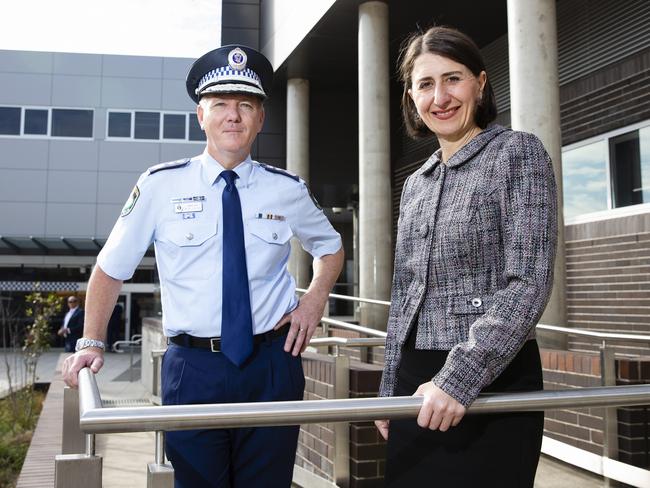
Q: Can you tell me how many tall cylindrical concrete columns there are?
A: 3